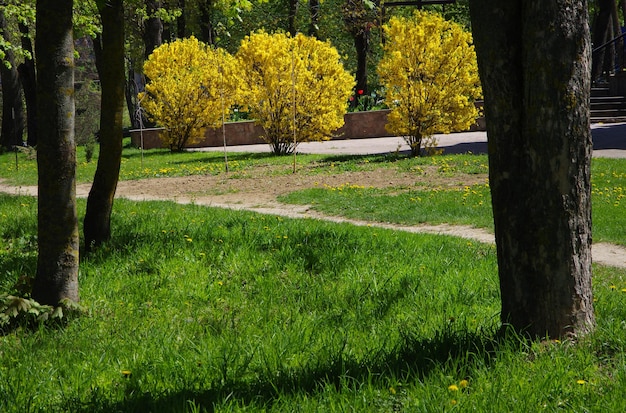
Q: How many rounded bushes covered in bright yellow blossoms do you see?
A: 3